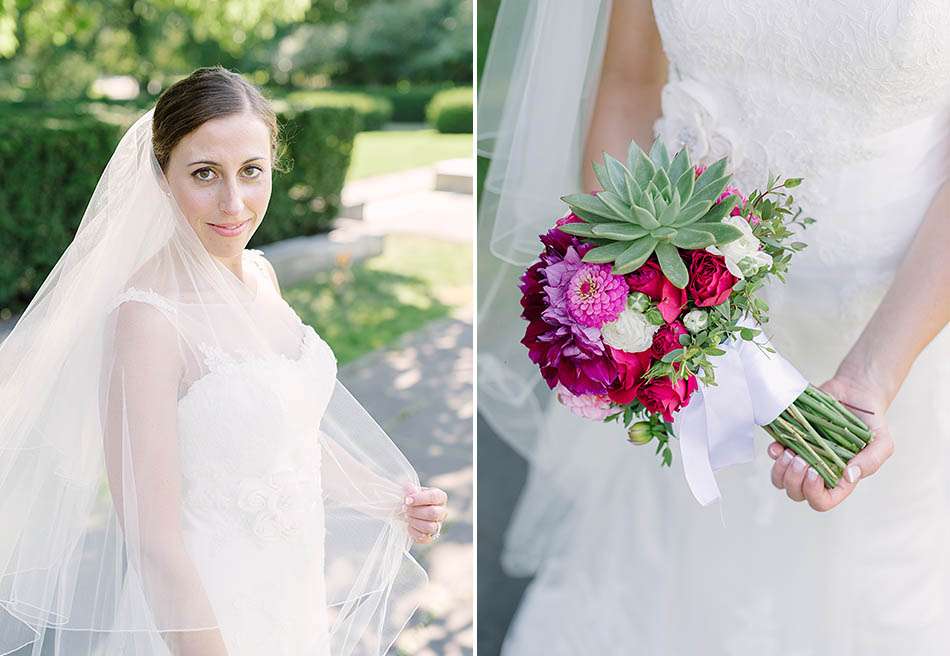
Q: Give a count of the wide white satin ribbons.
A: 1